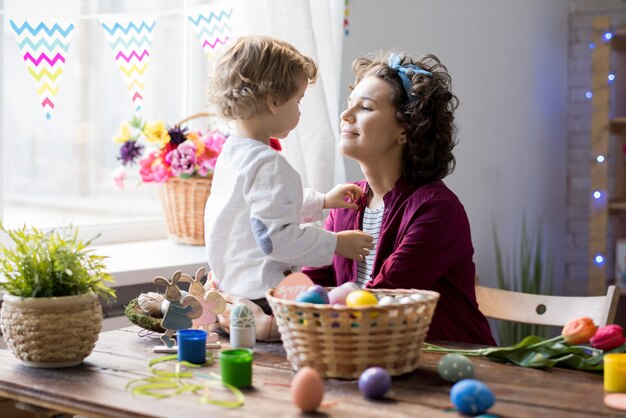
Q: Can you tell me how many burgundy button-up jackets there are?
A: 1